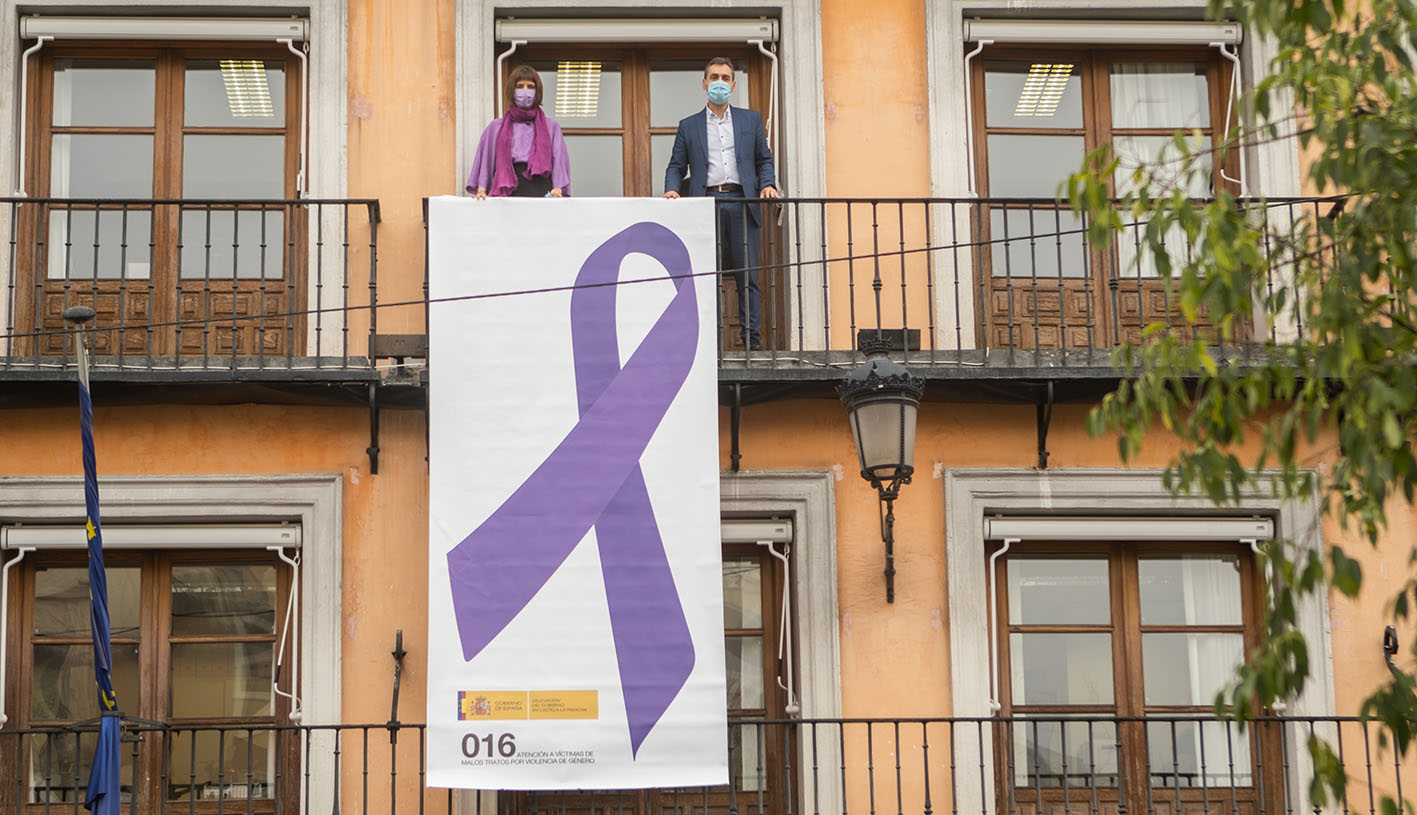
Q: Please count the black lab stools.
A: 0